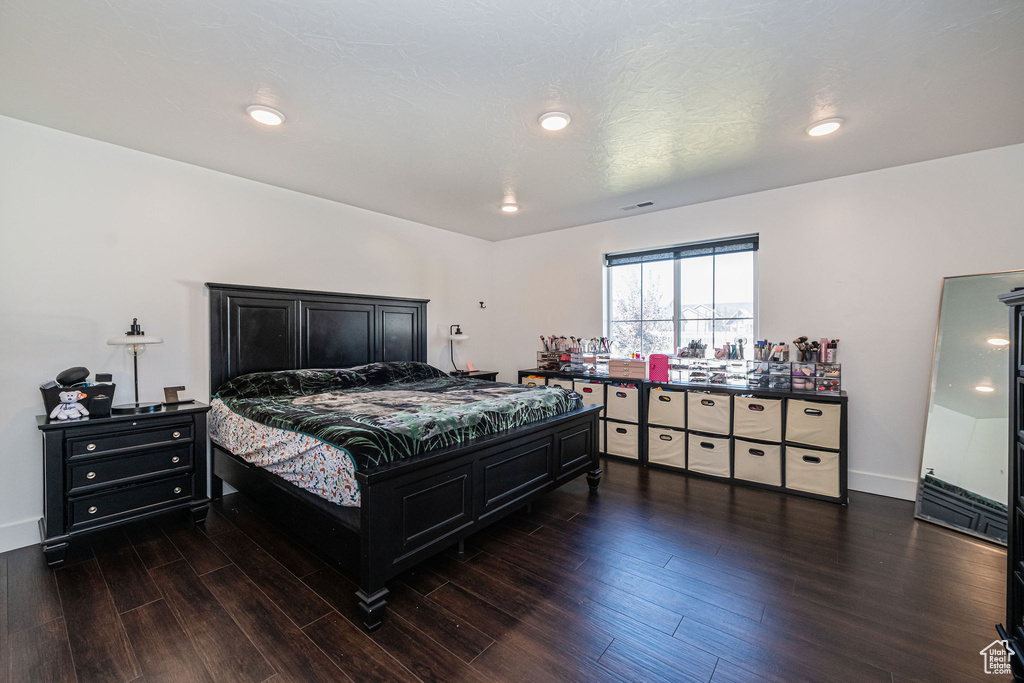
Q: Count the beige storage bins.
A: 14